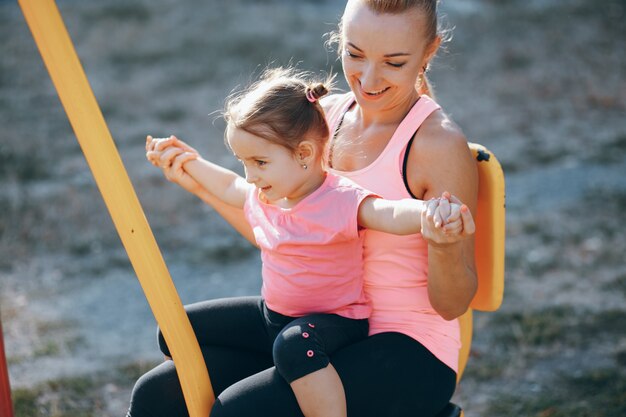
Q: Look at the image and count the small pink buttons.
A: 3